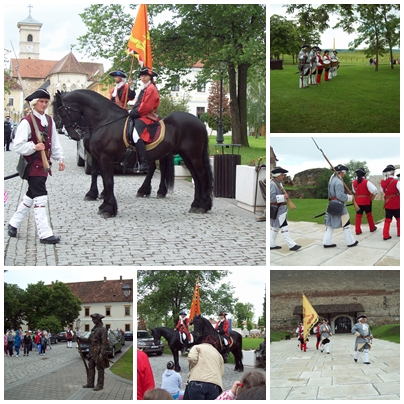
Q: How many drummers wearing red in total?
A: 2